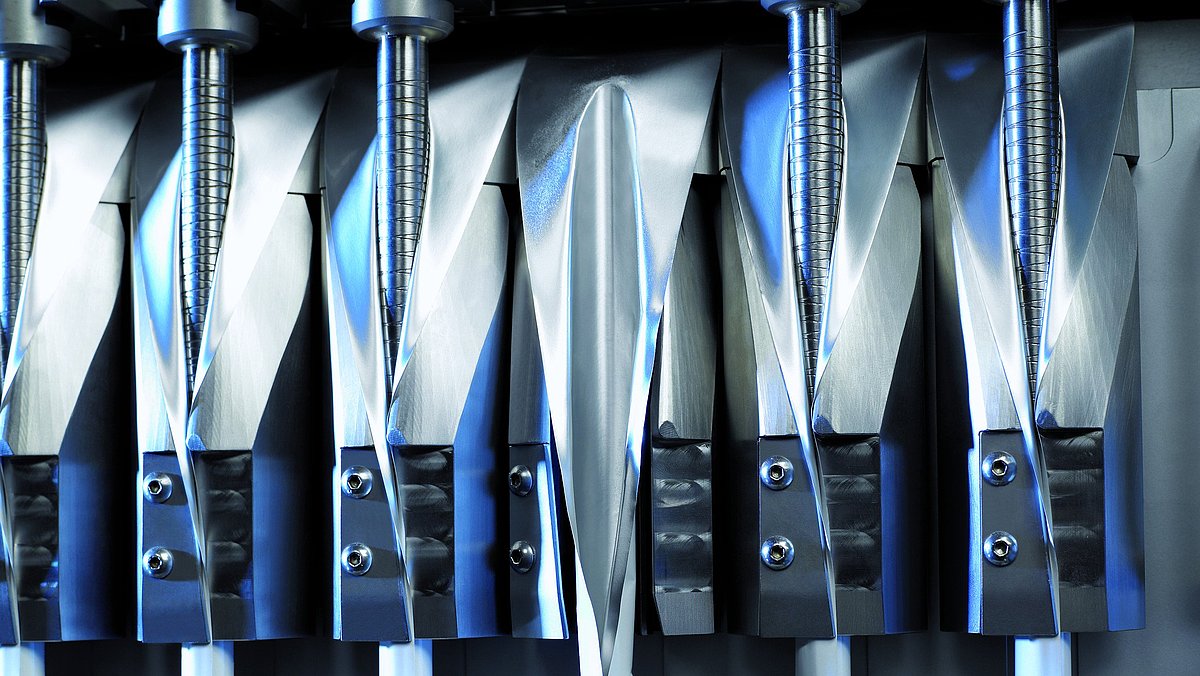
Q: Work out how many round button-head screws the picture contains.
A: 10